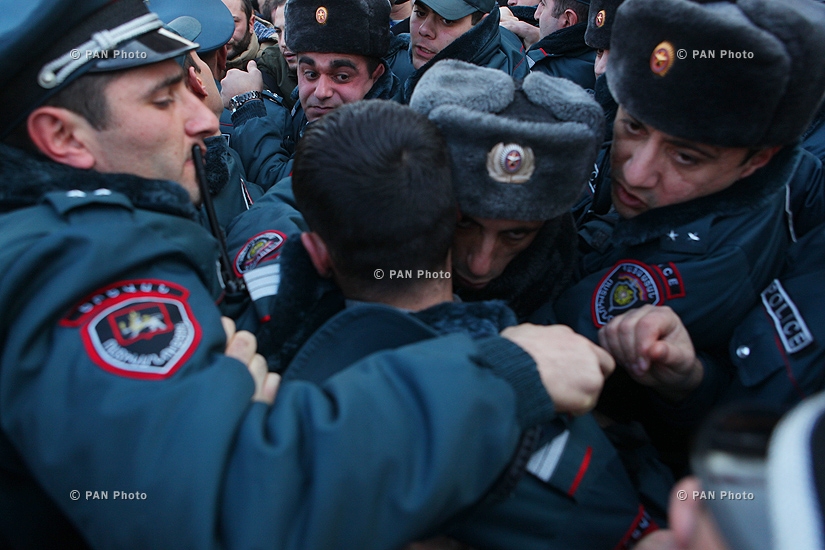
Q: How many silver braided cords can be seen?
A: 1